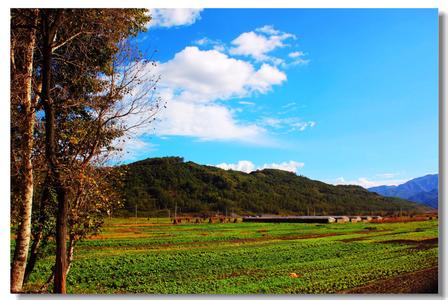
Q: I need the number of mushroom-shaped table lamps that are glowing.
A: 0